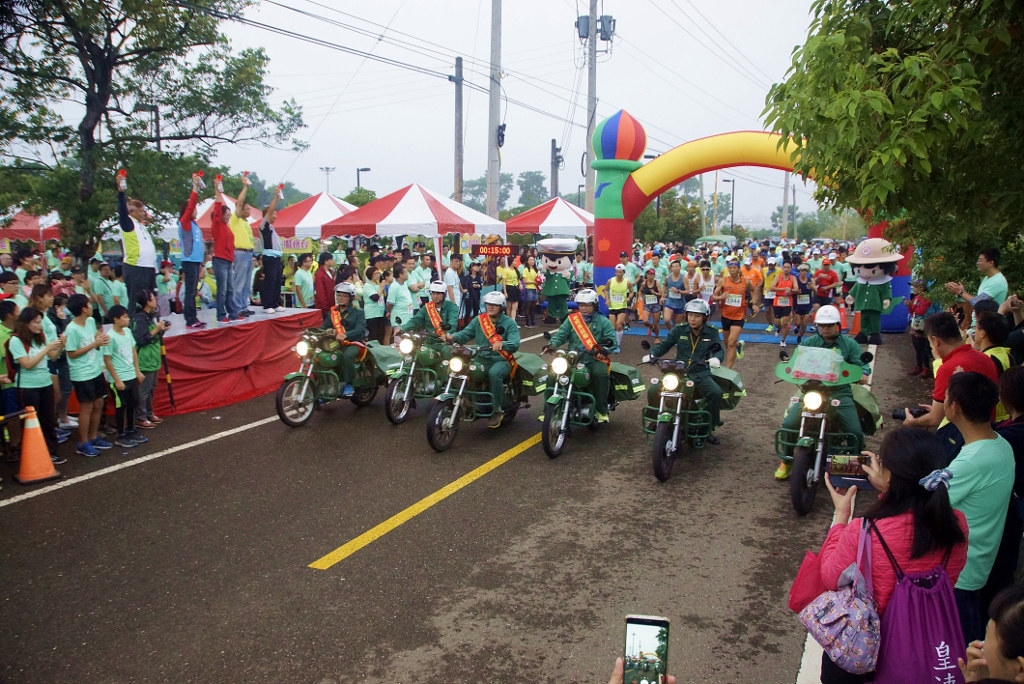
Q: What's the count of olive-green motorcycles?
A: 6